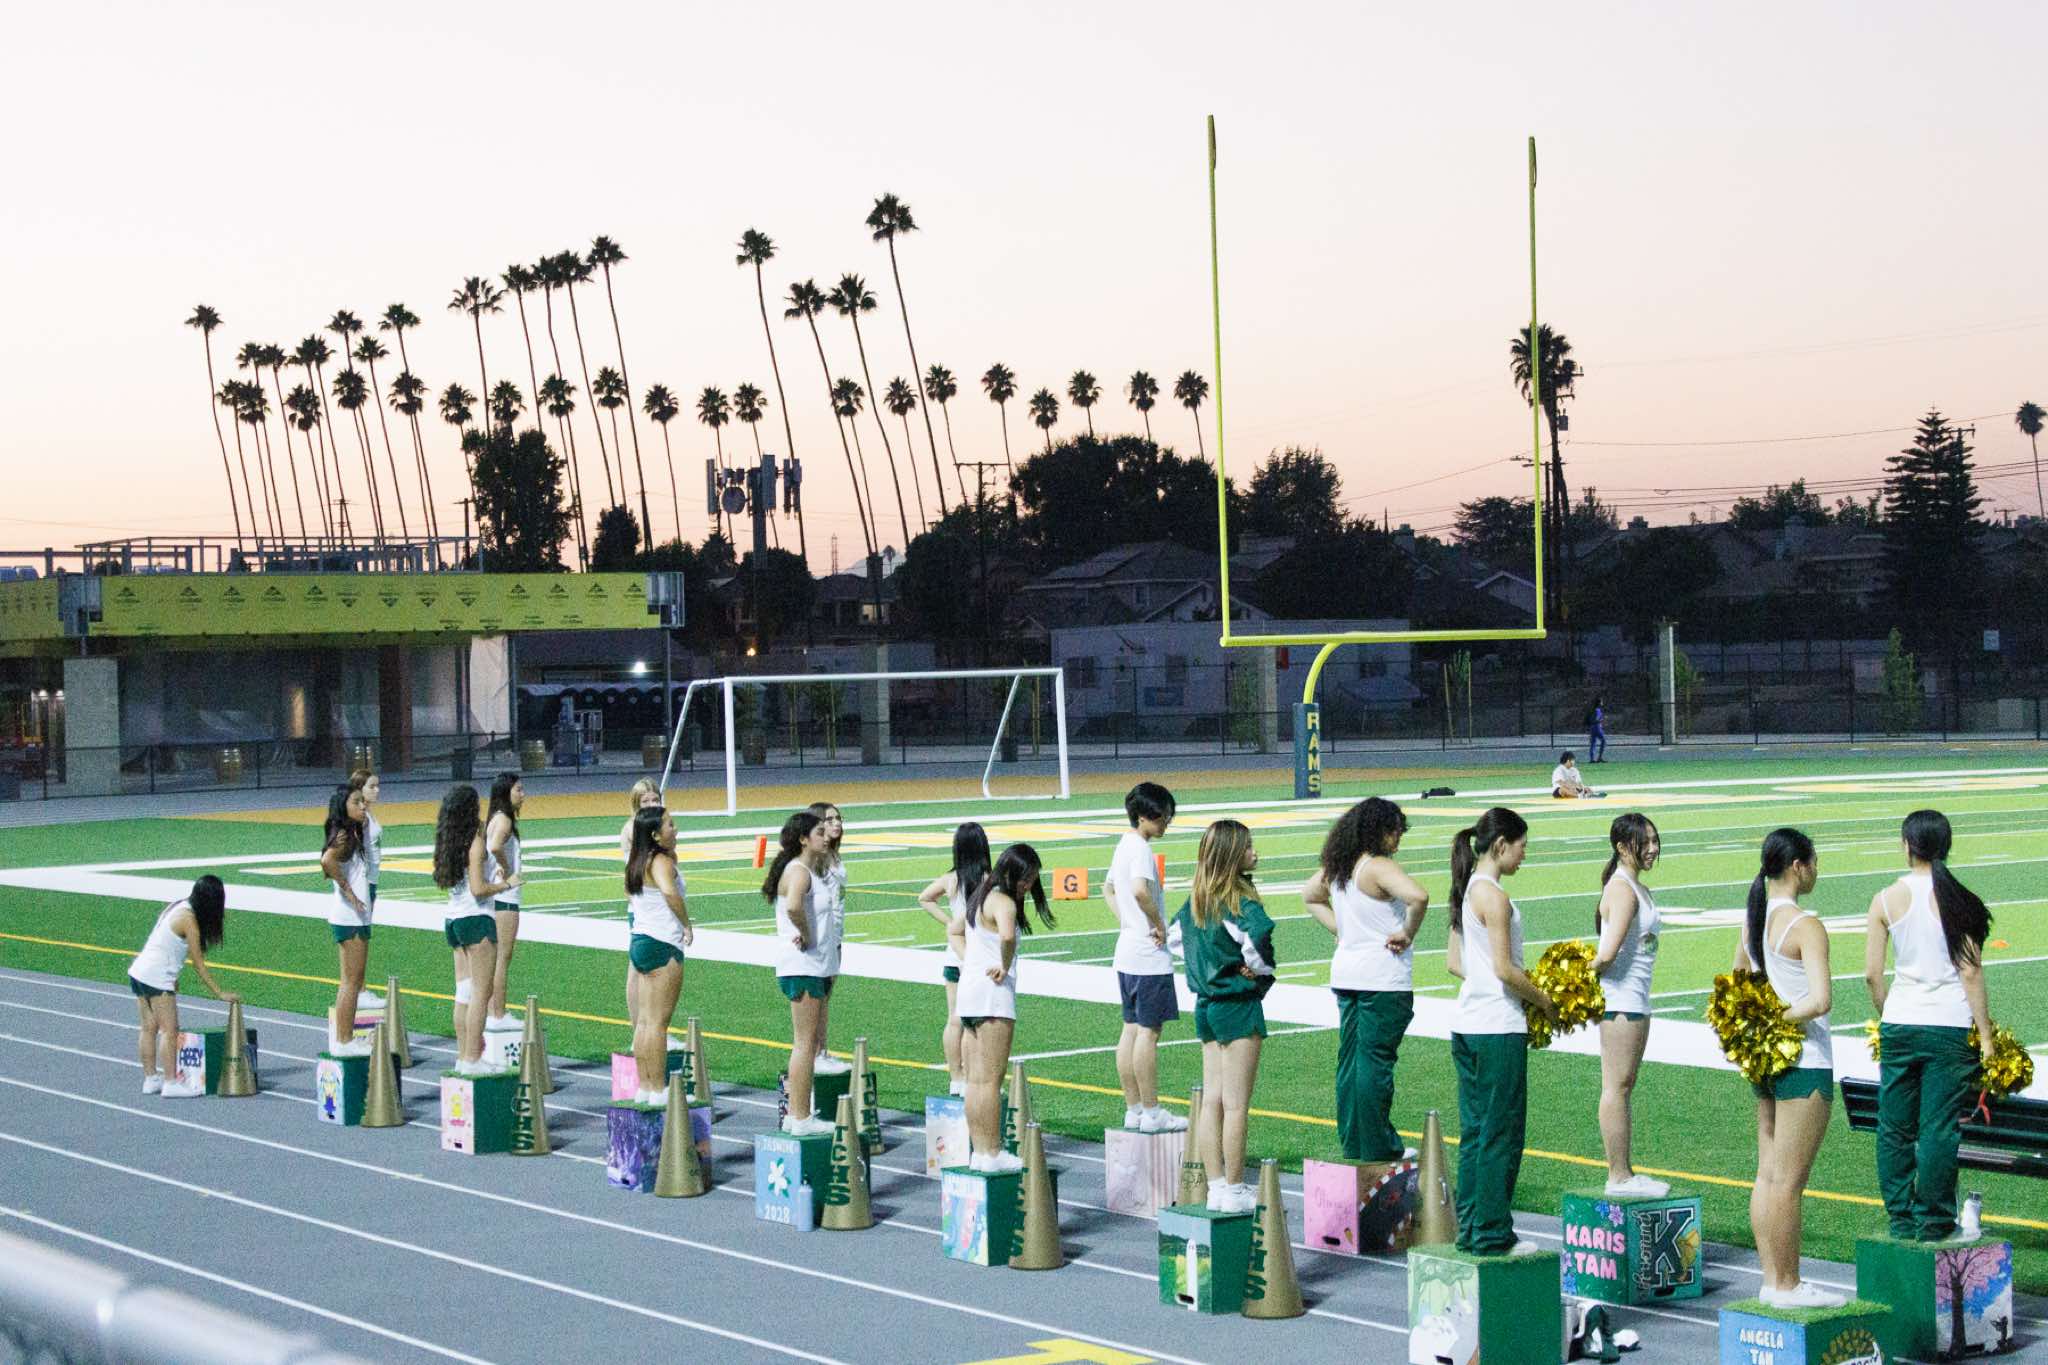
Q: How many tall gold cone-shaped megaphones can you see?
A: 14